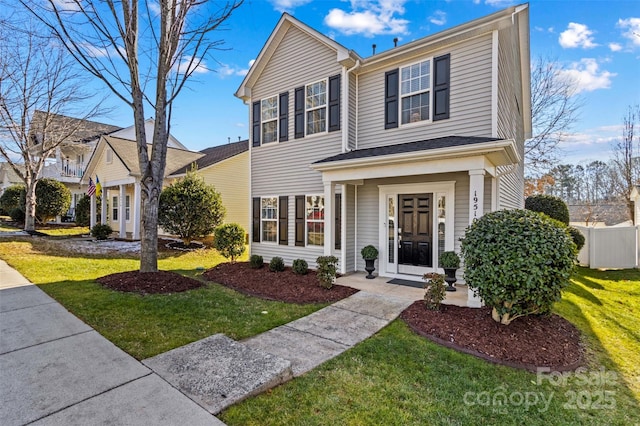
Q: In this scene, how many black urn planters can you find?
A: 2